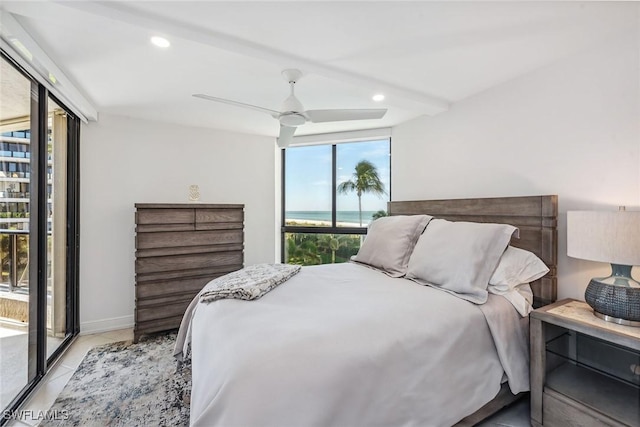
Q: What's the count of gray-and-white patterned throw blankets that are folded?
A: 1